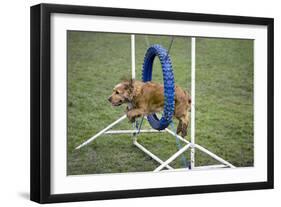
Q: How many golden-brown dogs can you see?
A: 1